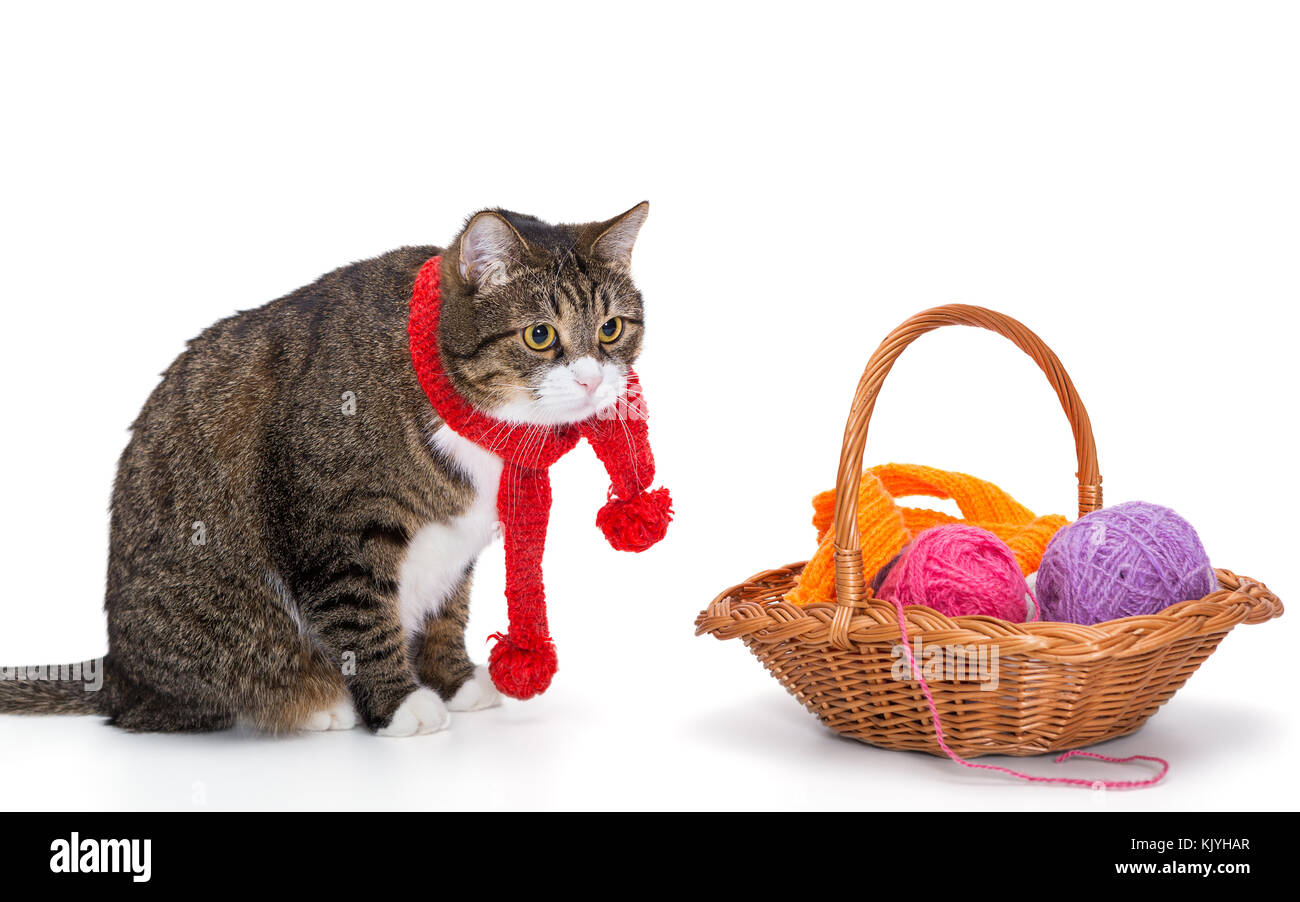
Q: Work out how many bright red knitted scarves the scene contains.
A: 1